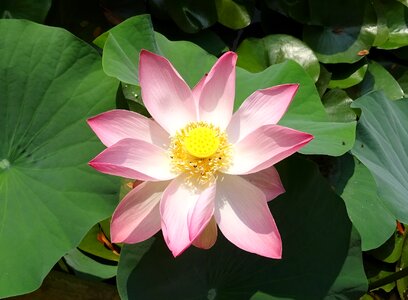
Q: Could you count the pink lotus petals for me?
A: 12